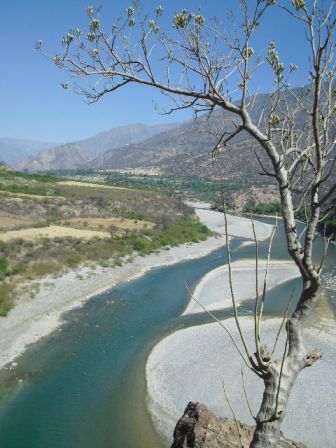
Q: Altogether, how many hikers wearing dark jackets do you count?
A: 0